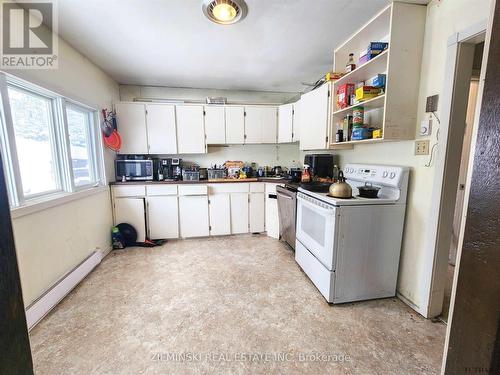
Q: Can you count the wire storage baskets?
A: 2